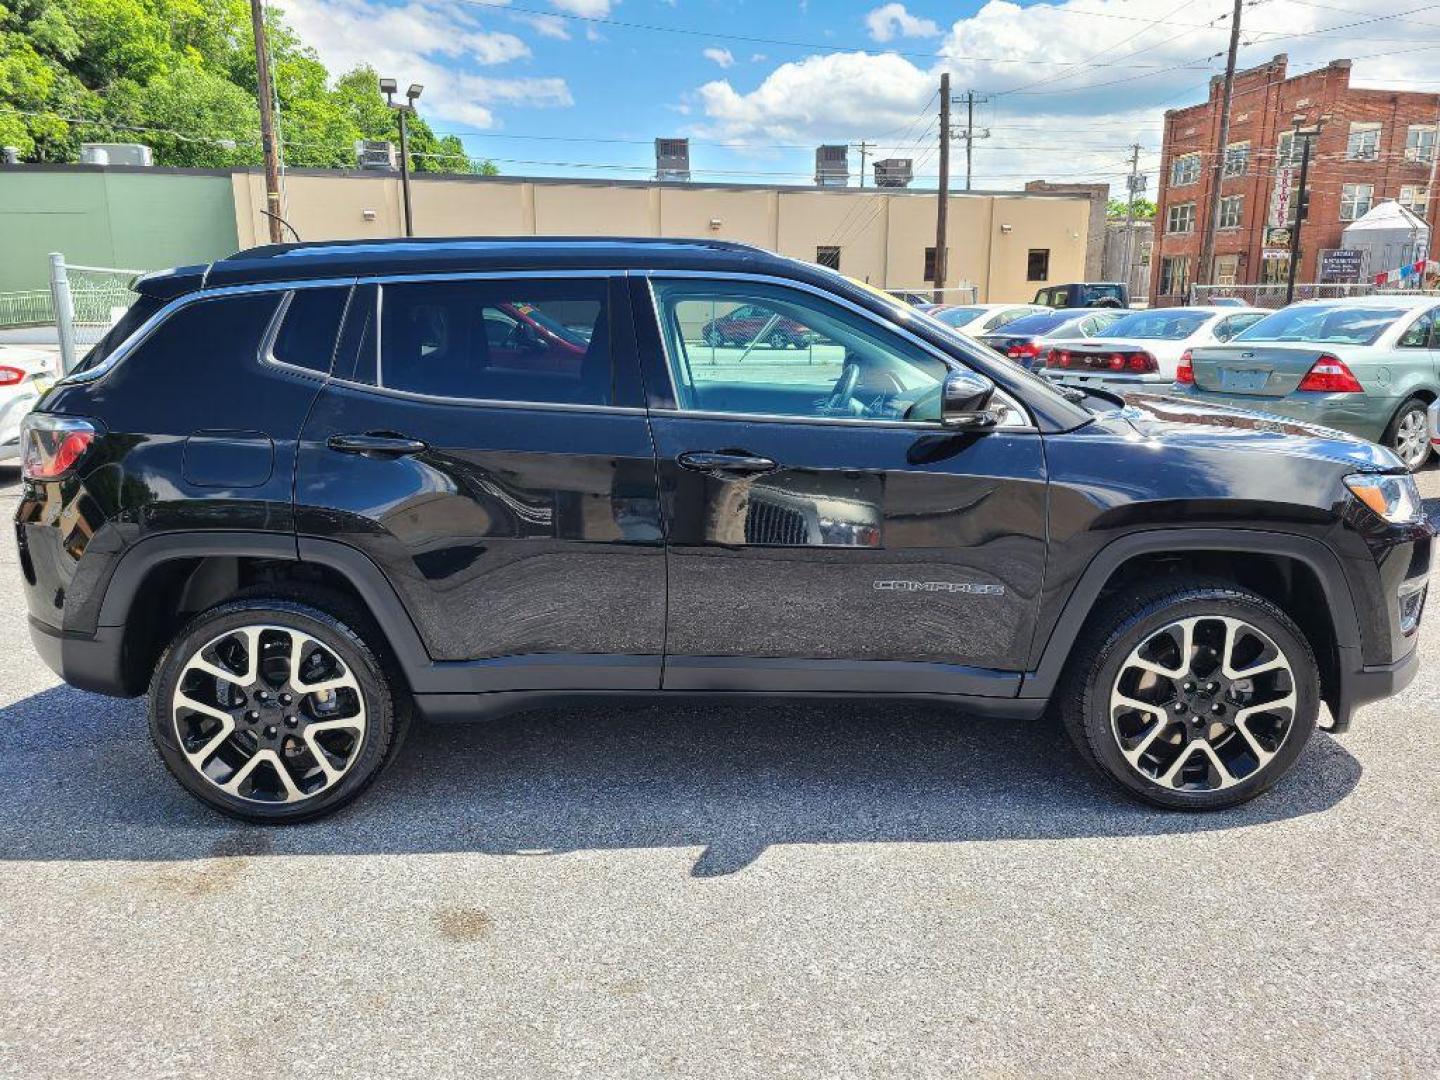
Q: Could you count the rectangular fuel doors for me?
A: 1